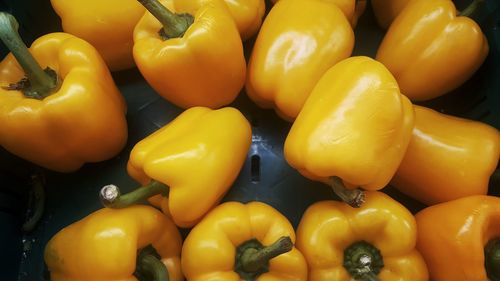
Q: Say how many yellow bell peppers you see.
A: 15